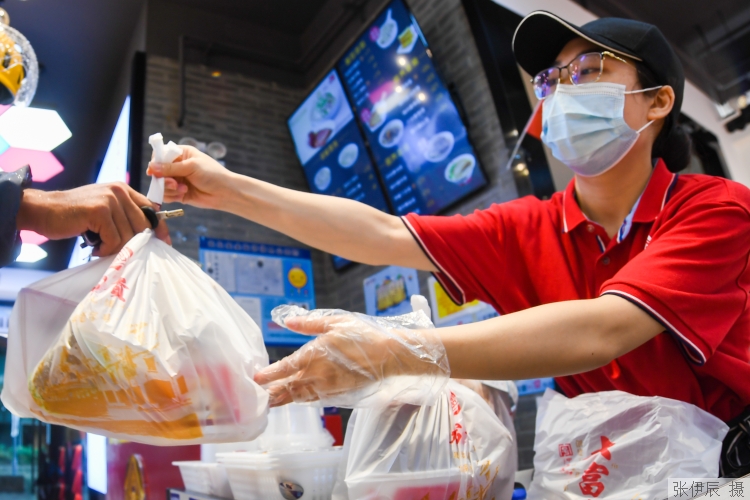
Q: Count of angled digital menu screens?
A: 2